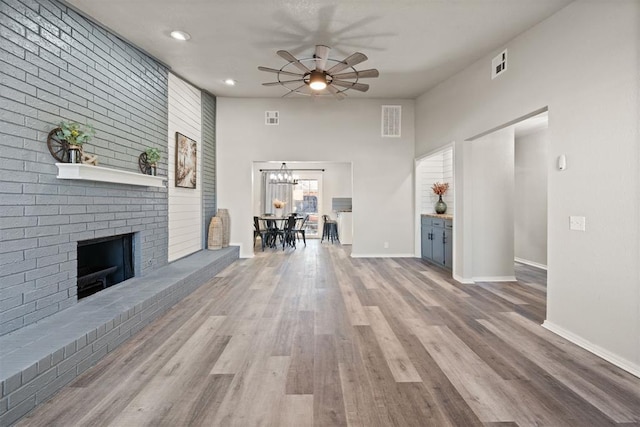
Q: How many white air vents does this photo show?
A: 3